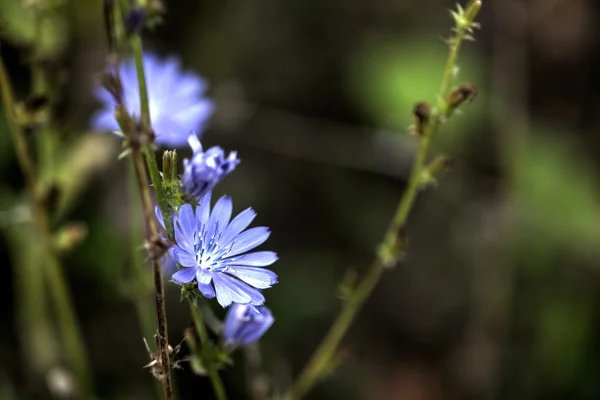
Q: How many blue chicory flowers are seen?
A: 4